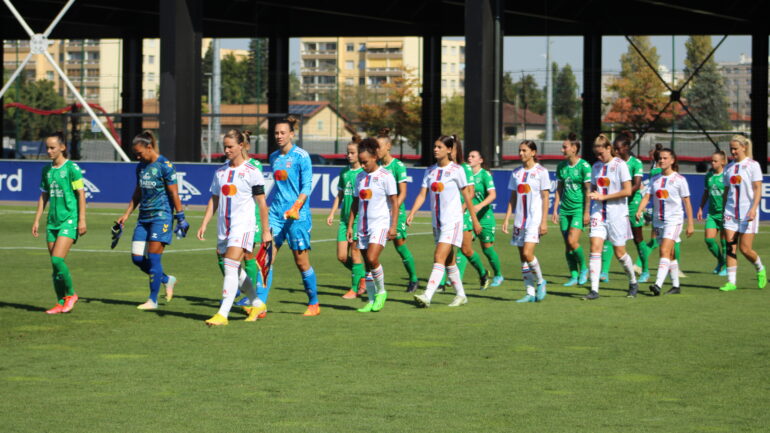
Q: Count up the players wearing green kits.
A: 10